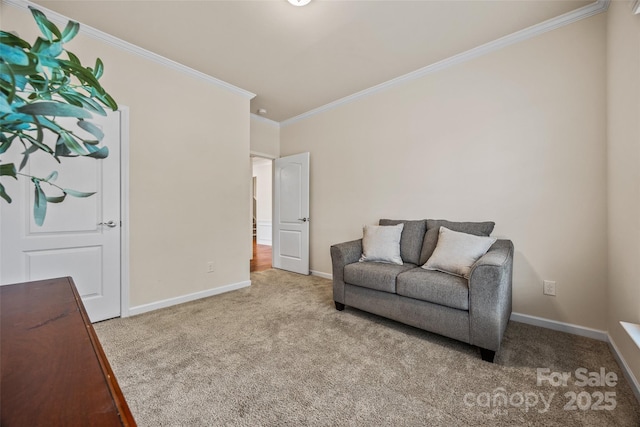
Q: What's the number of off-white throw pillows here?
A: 2